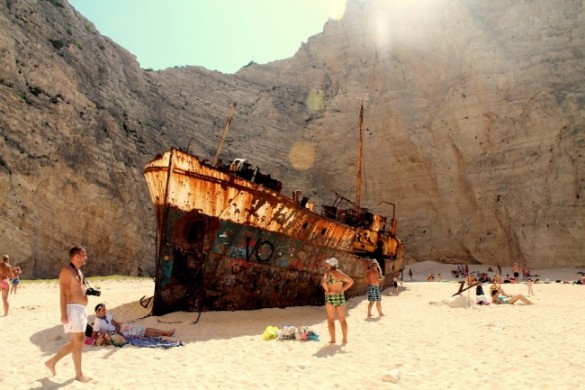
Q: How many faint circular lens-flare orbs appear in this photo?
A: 2